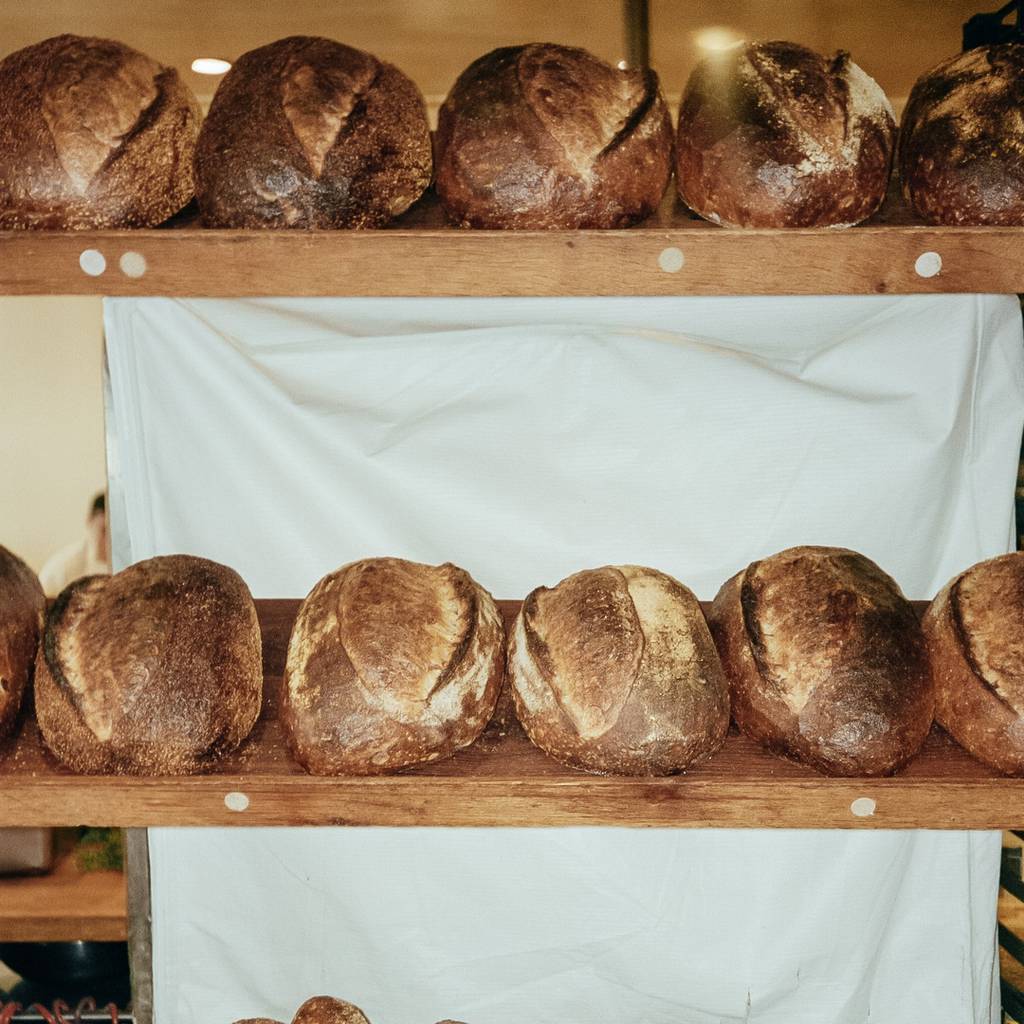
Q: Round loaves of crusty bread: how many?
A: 11